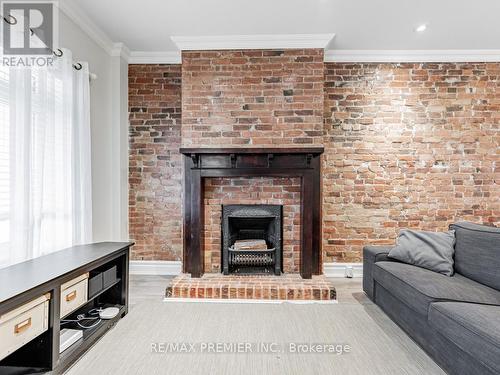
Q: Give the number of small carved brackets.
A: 4